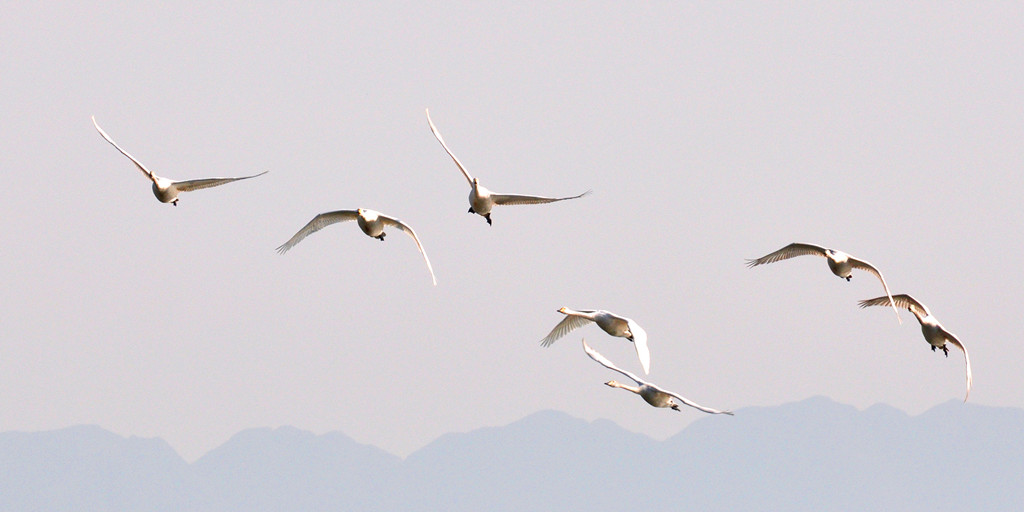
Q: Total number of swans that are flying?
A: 7